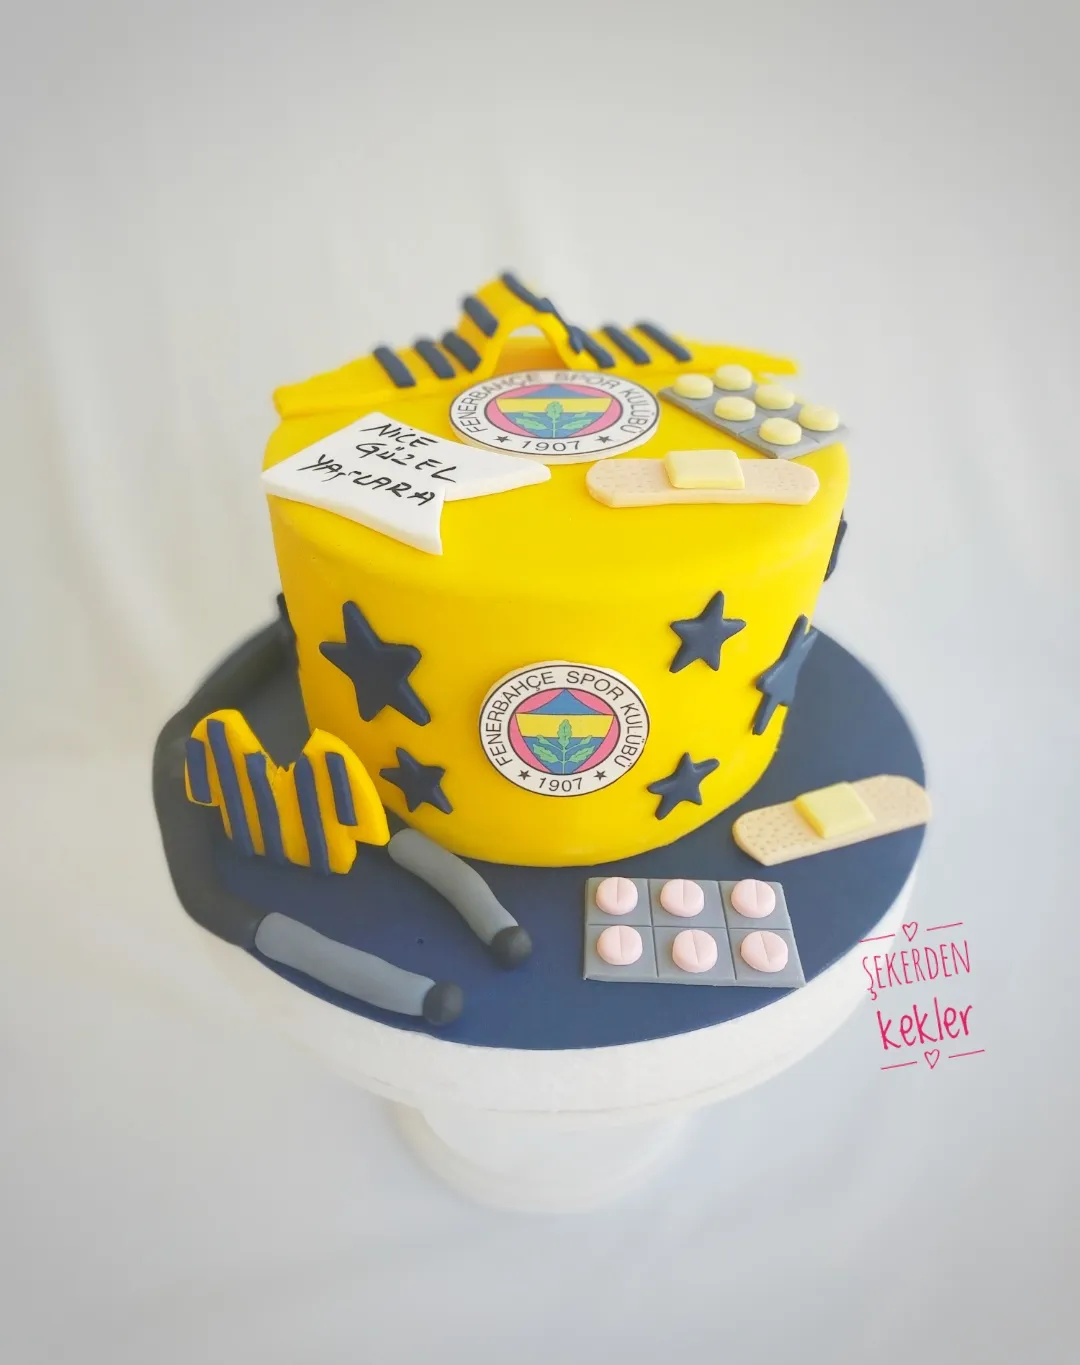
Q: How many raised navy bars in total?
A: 14